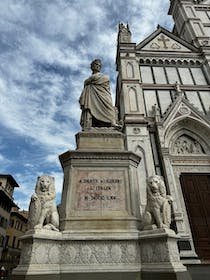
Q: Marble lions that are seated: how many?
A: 2